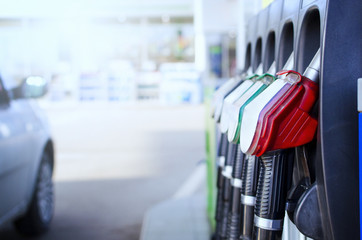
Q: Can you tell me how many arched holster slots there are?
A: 5